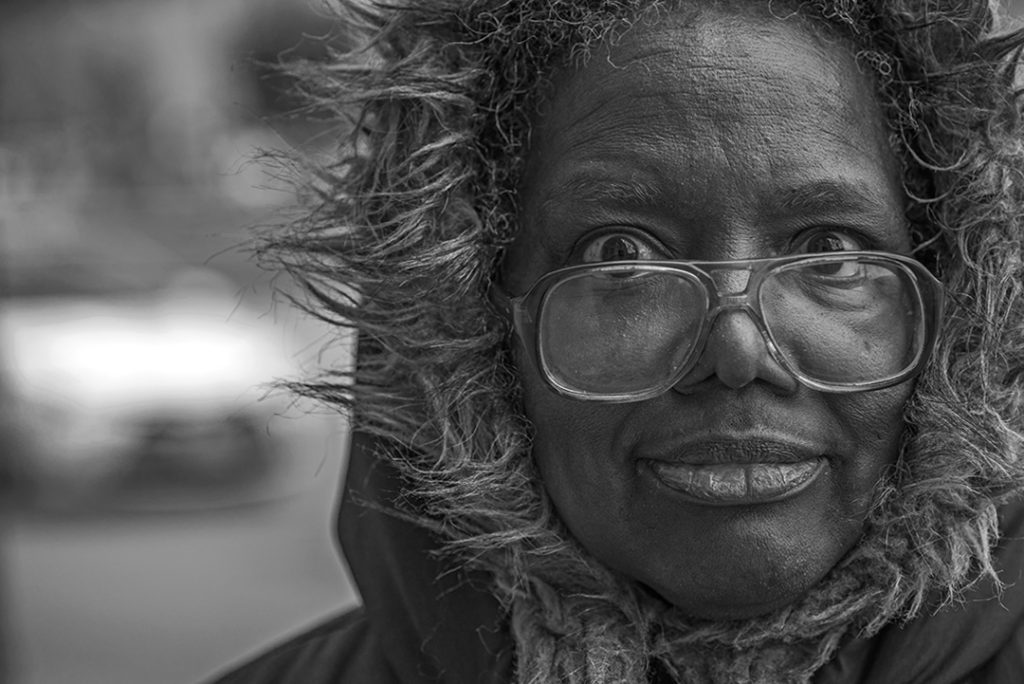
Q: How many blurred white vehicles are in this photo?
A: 1